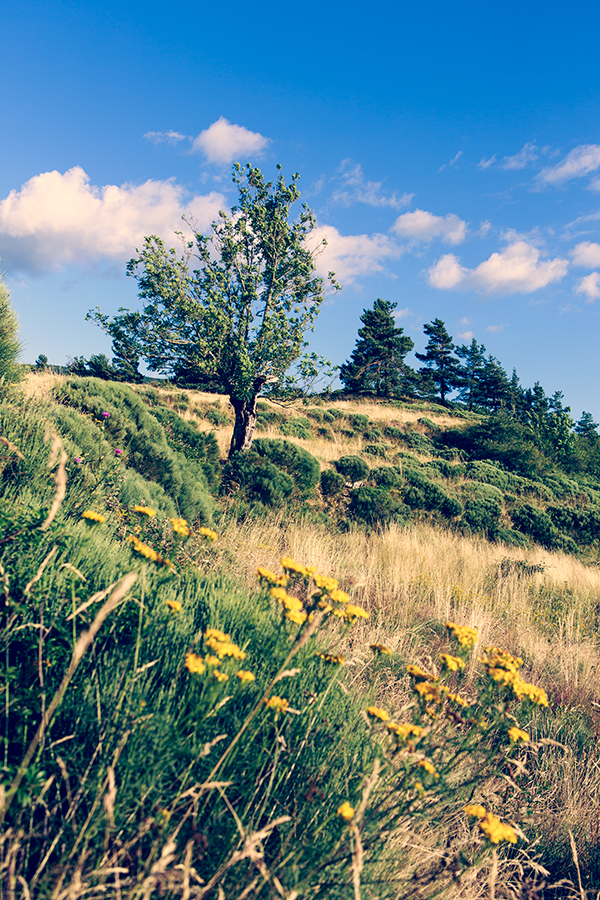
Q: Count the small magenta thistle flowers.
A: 3